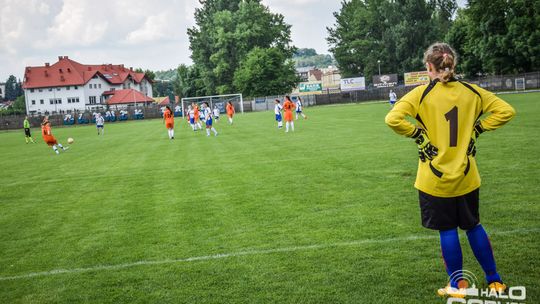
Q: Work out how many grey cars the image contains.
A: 0